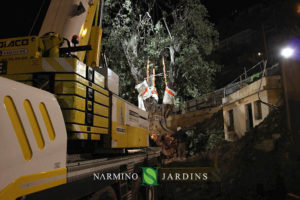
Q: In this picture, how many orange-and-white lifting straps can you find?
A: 3